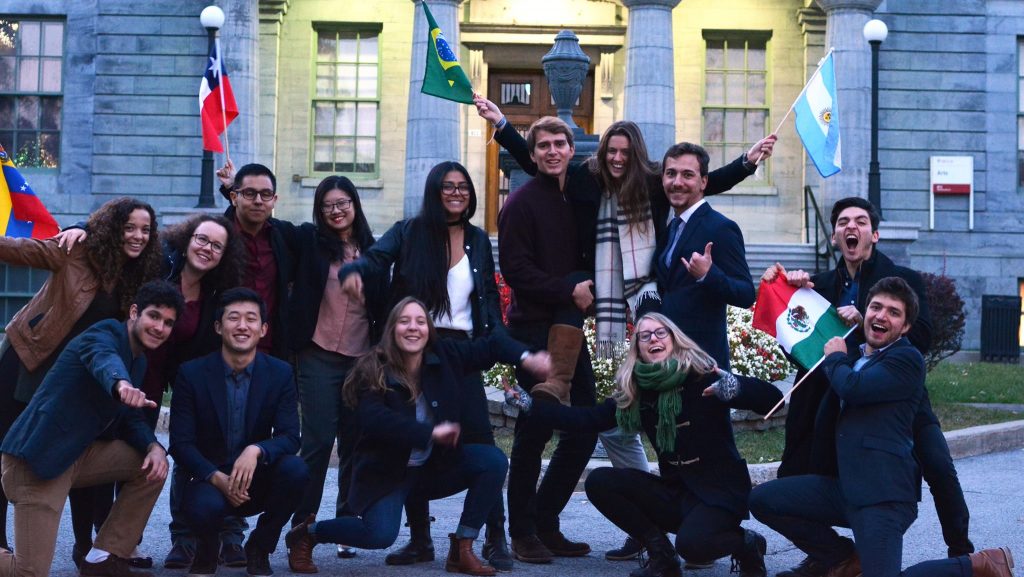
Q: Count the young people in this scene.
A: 14